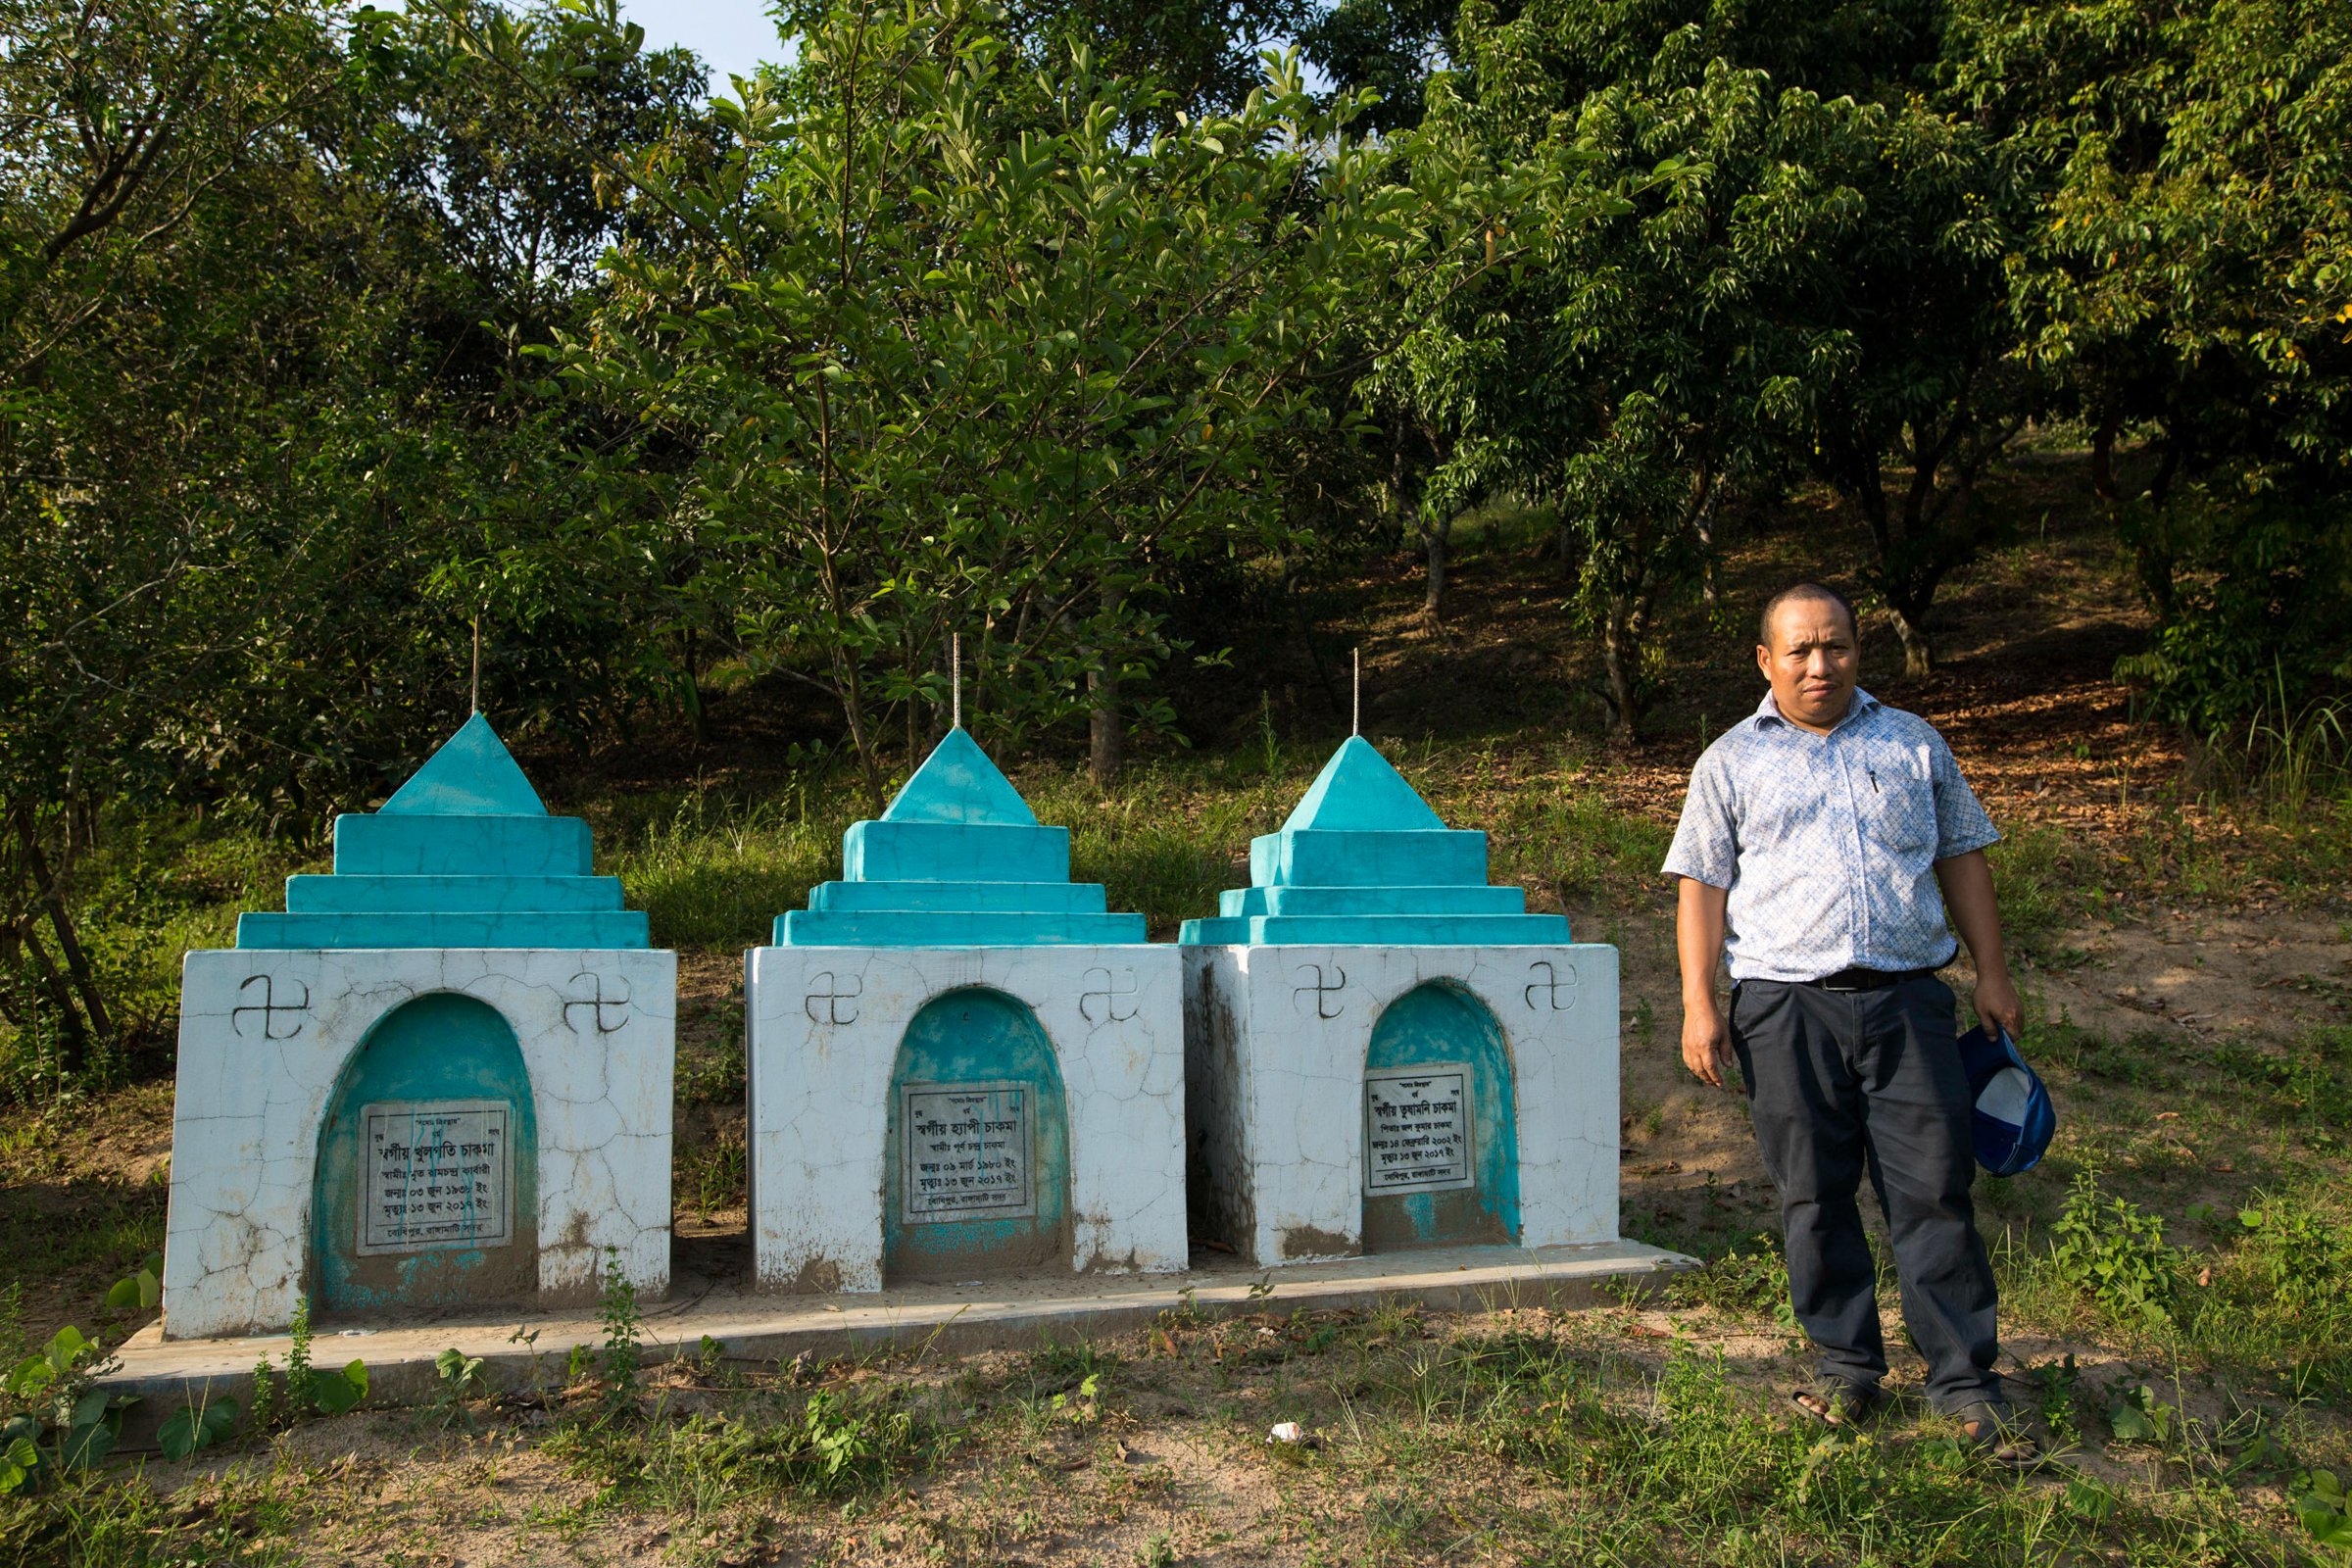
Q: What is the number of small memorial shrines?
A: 3